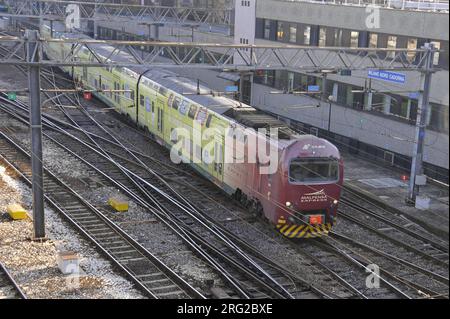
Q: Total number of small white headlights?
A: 2